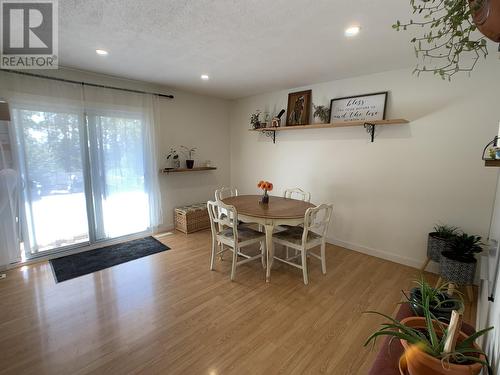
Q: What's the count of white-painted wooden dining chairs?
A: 4